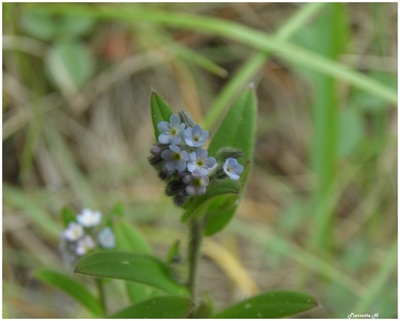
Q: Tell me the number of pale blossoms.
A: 10